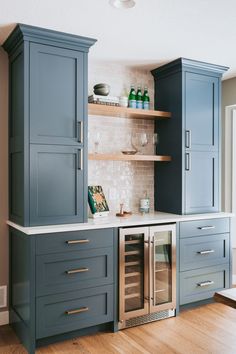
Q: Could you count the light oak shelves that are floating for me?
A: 2